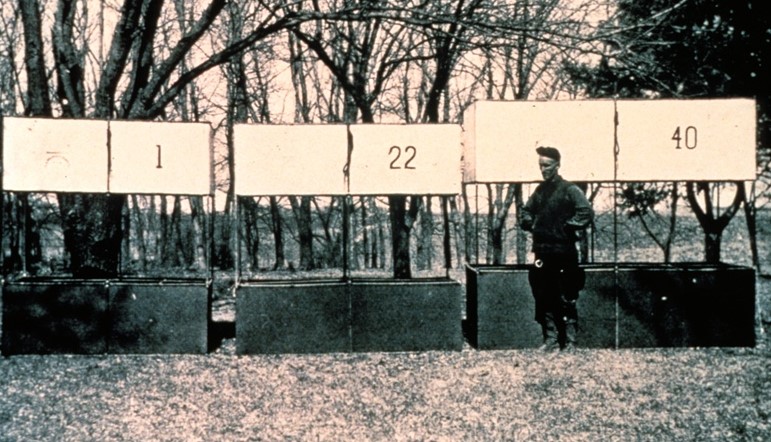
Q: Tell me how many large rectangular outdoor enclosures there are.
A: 3